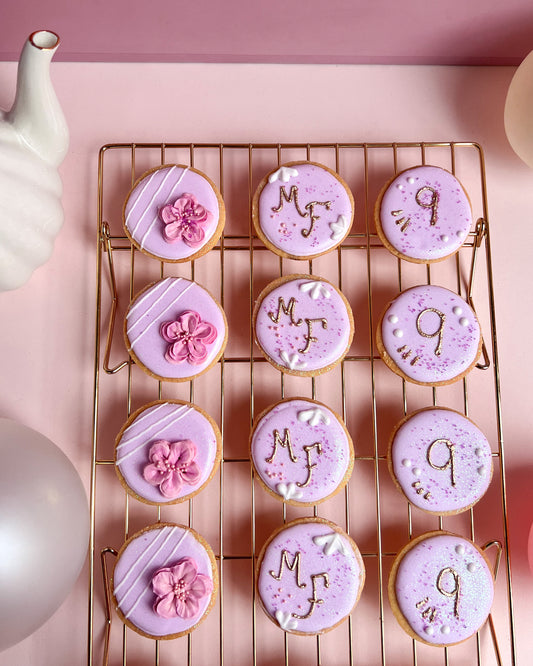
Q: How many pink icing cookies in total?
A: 12